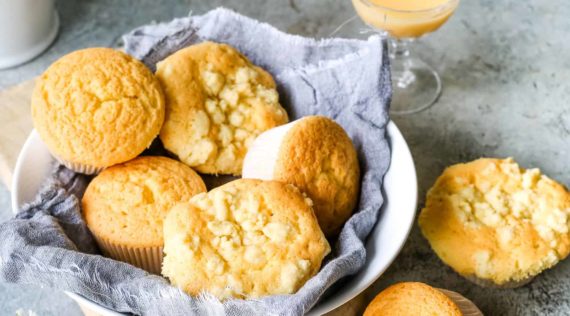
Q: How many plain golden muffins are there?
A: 4